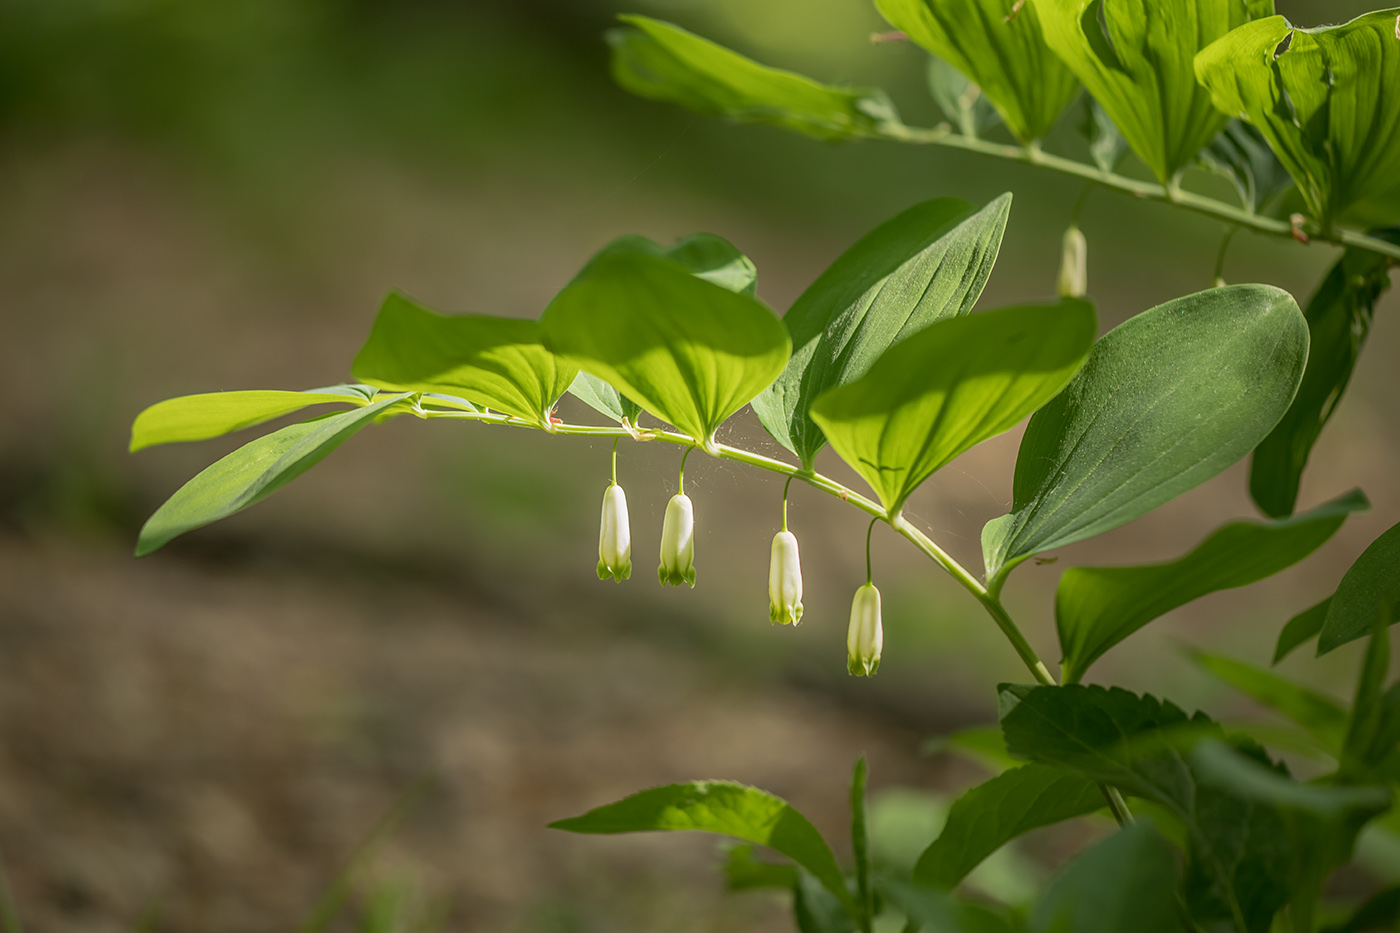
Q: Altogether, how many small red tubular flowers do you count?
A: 0